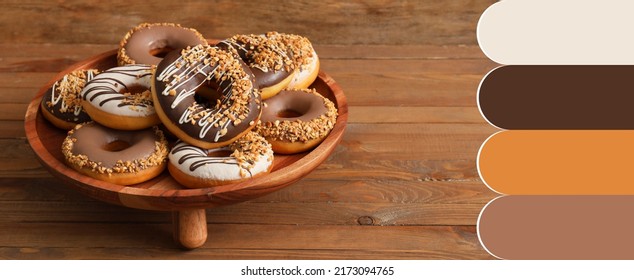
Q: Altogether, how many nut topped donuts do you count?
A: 9